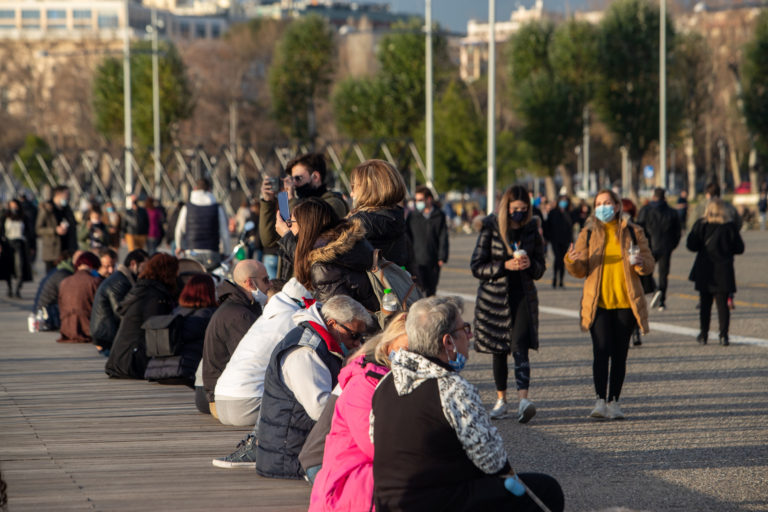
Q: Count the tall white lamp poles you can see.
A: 5